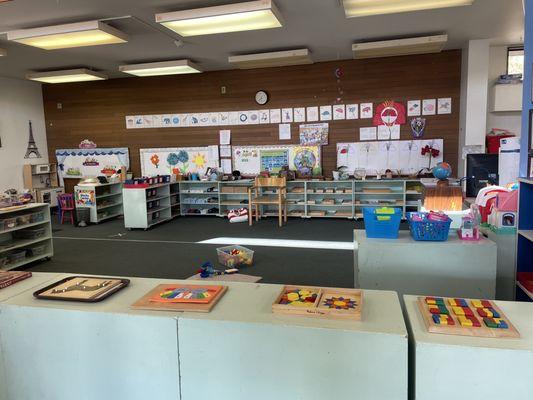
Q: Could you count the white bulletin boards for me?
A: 4